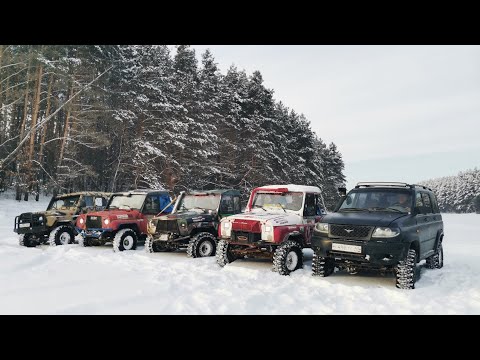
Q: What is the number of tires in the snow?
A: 11